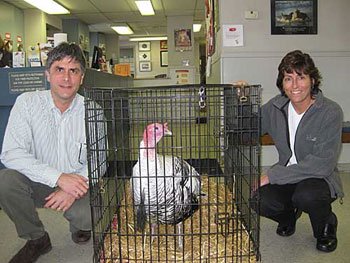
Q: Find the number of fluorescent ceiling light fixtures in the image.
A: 5